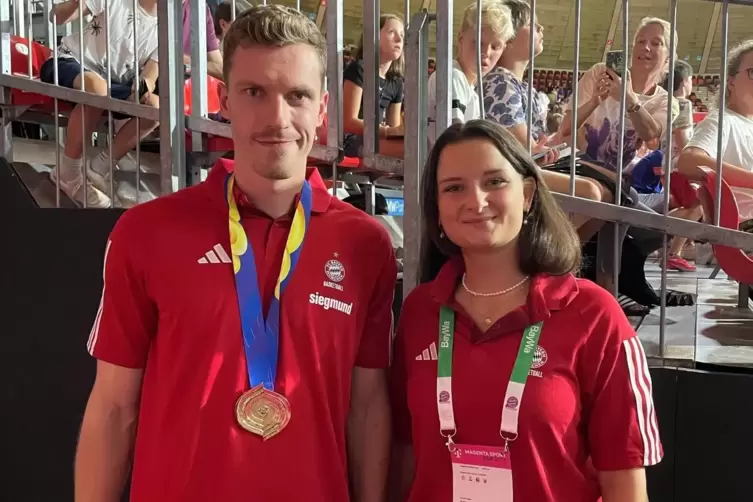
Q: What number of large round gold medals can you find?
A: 1